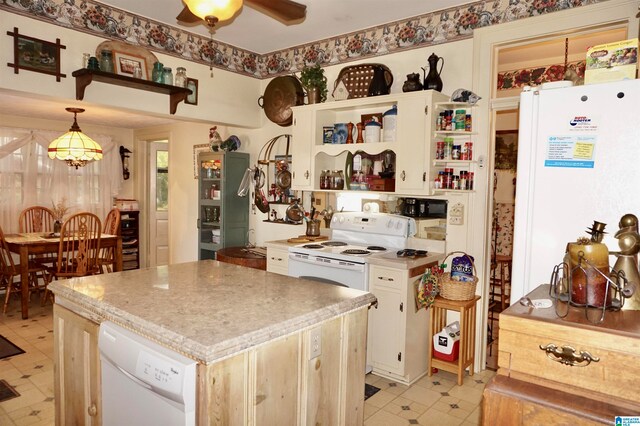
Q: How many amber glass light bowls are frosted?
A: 1